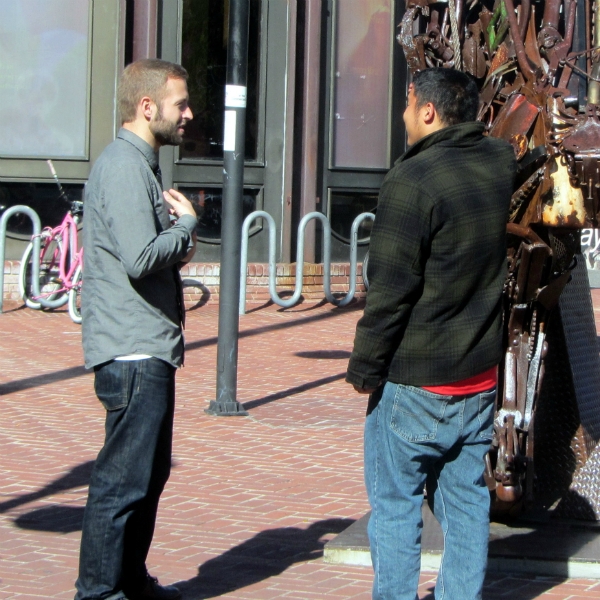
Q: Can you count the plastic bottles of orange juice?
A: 0